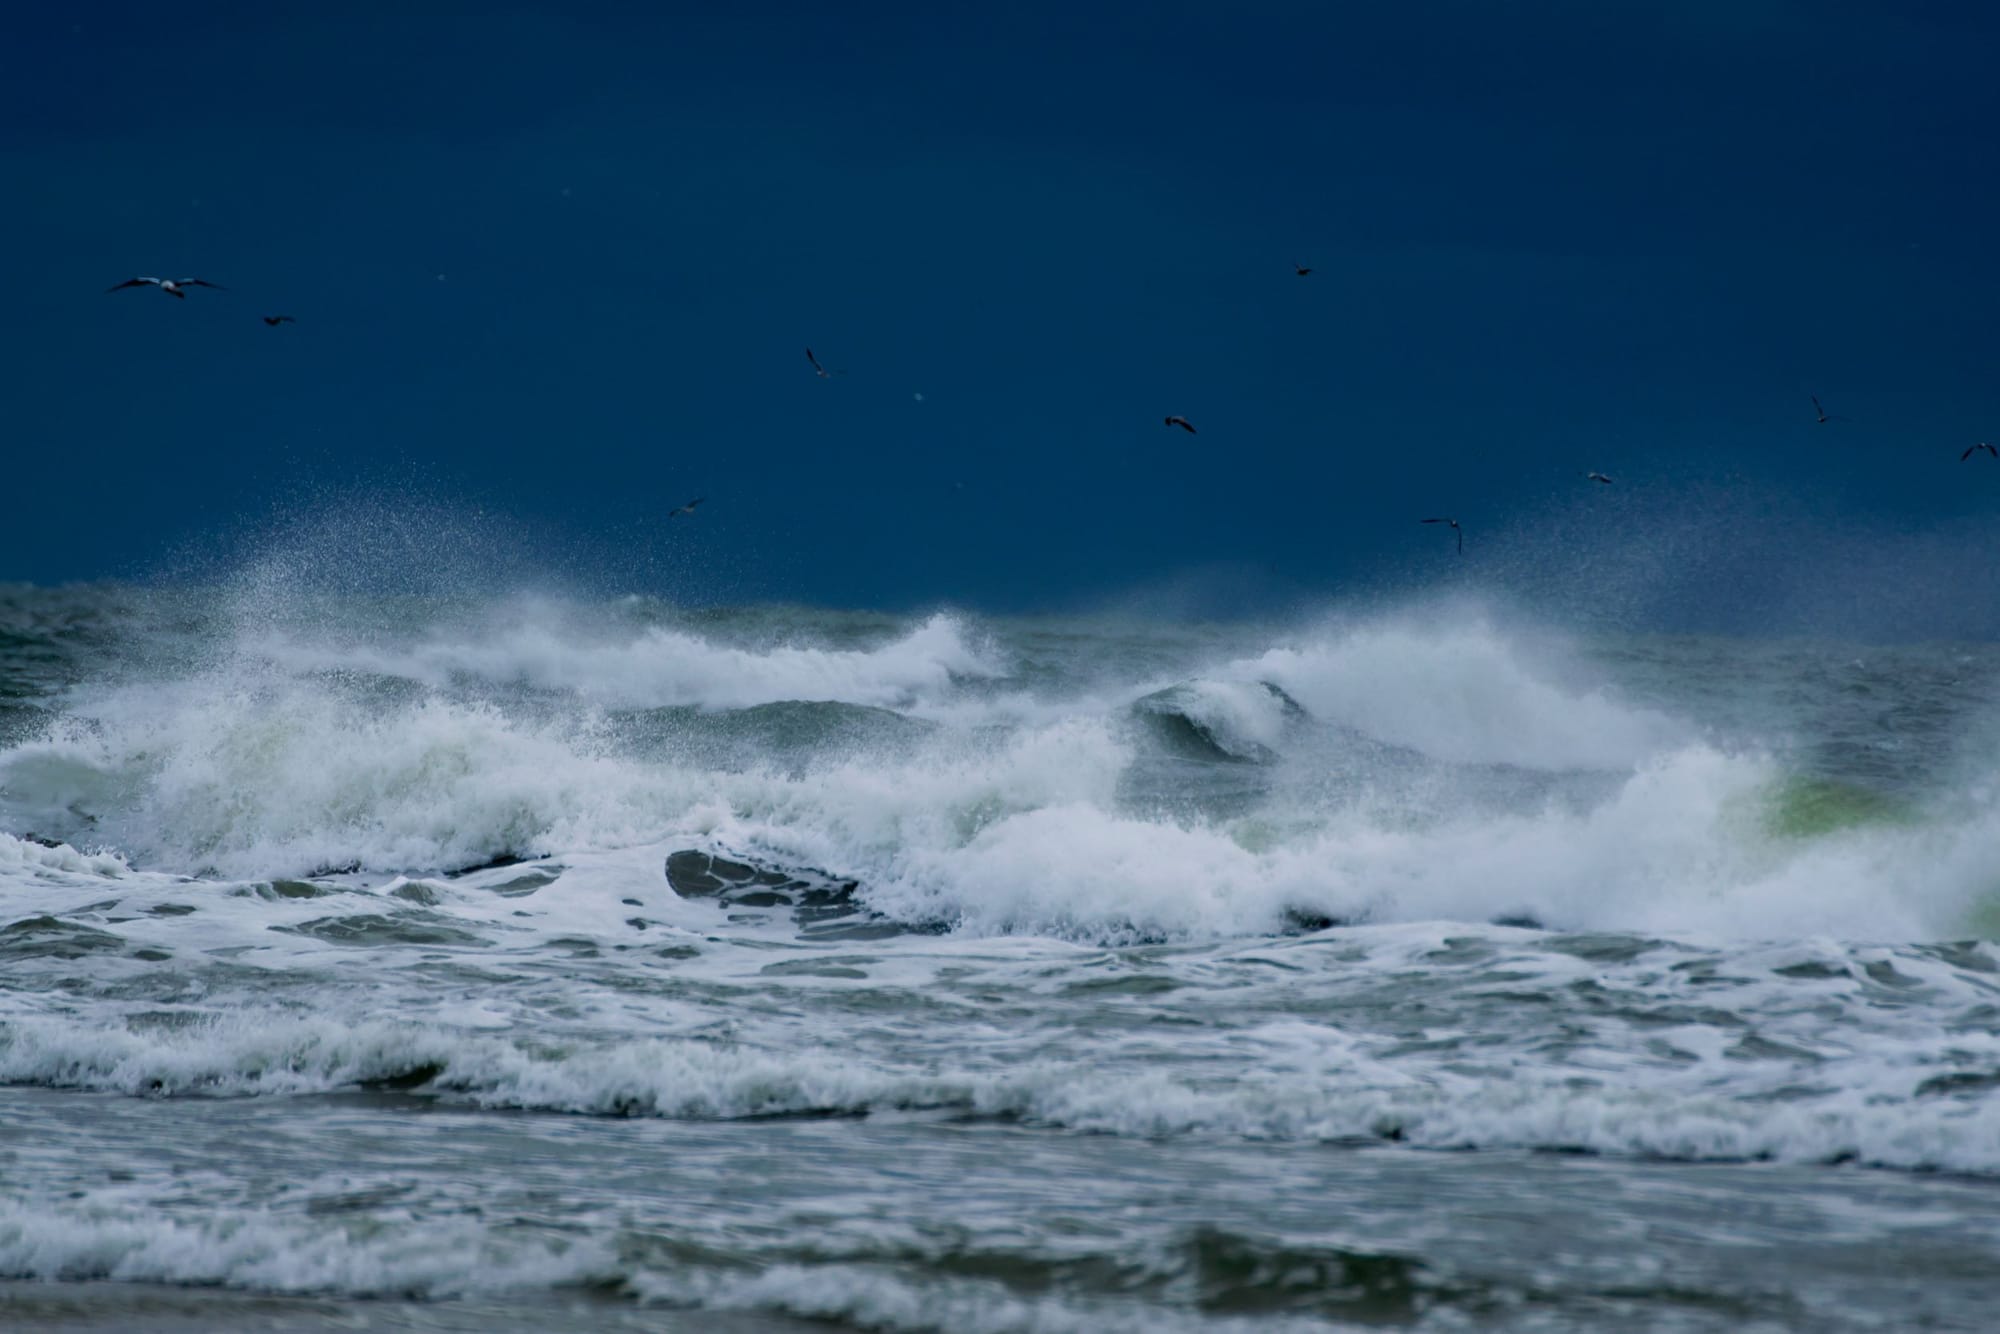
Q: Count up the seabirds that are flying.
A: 10